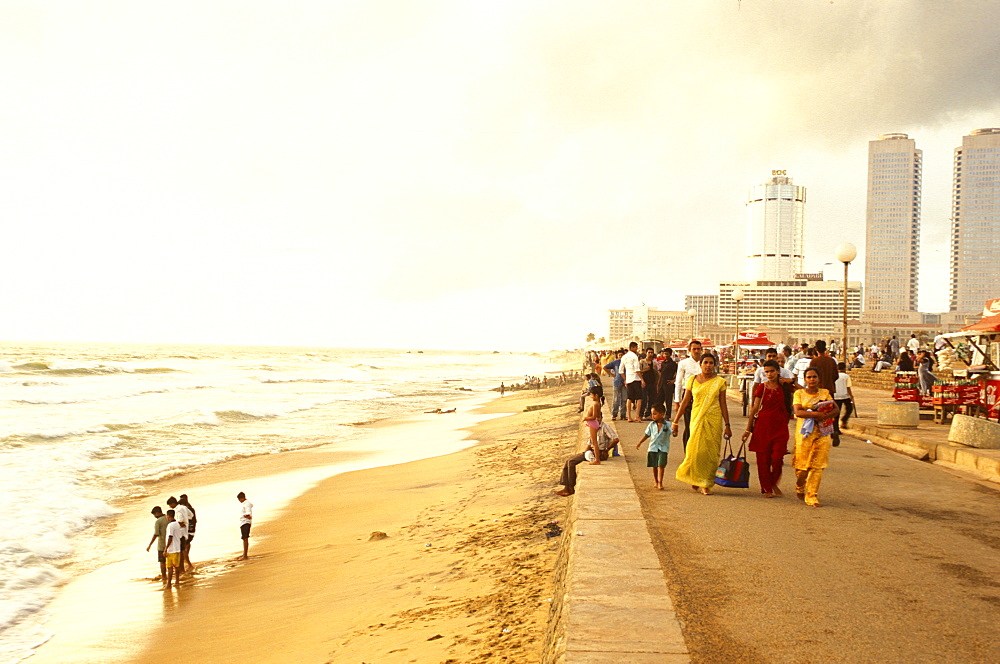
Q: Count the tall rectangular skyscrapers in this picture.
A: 2